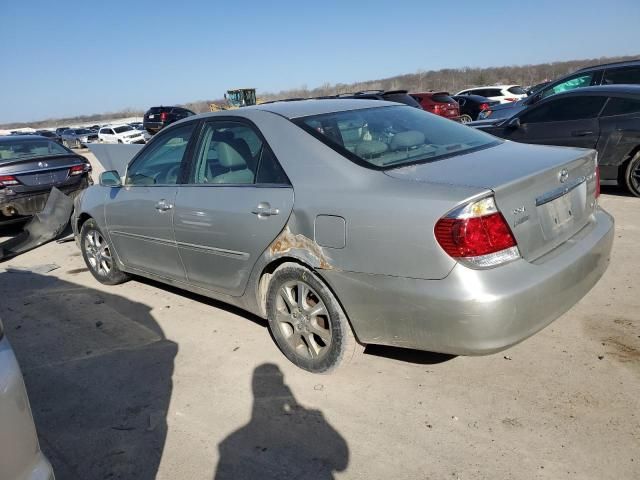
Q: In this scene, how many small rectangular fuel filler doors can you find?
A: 1